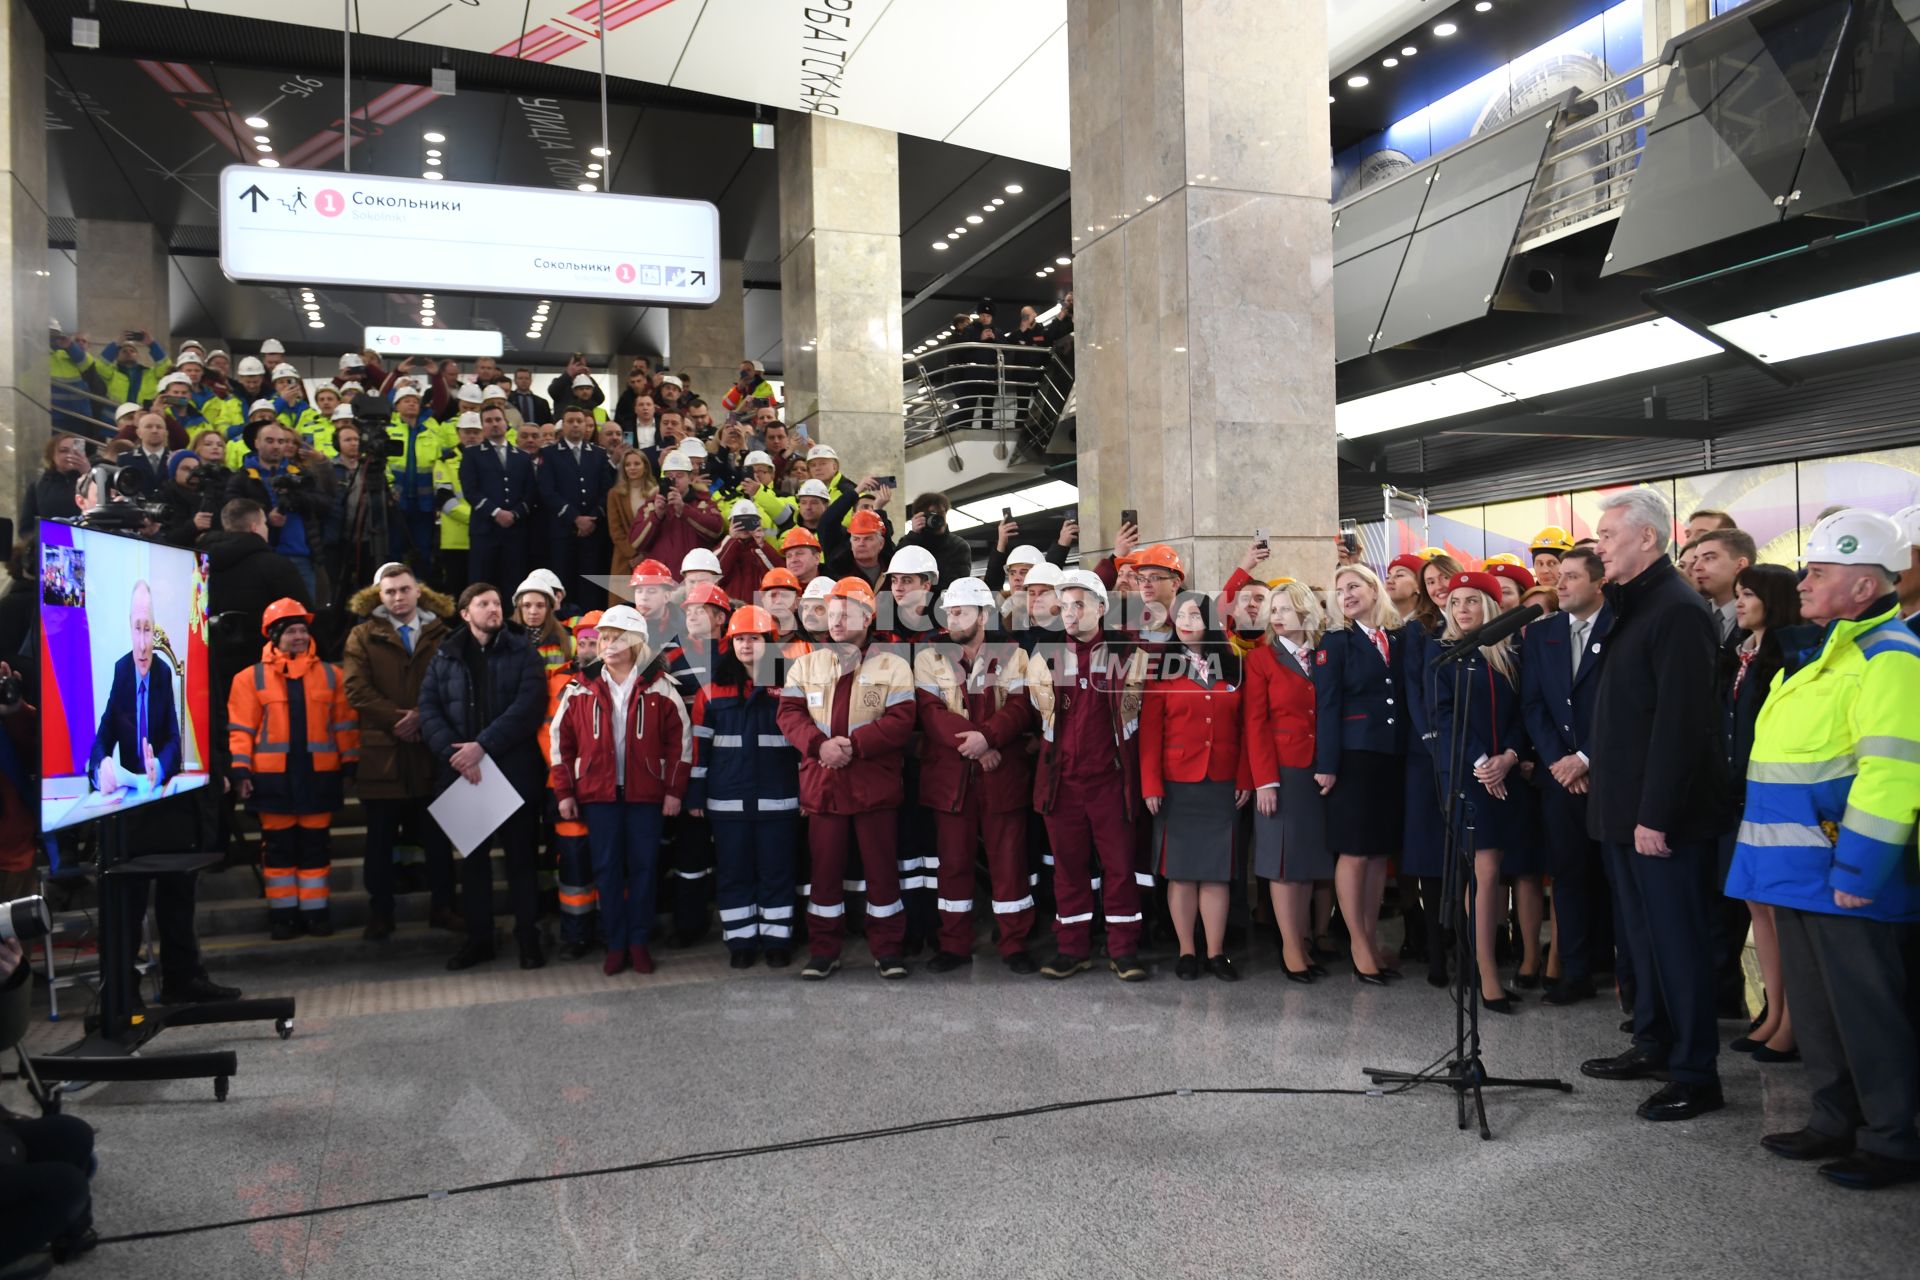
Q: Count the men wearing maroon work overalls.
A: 3